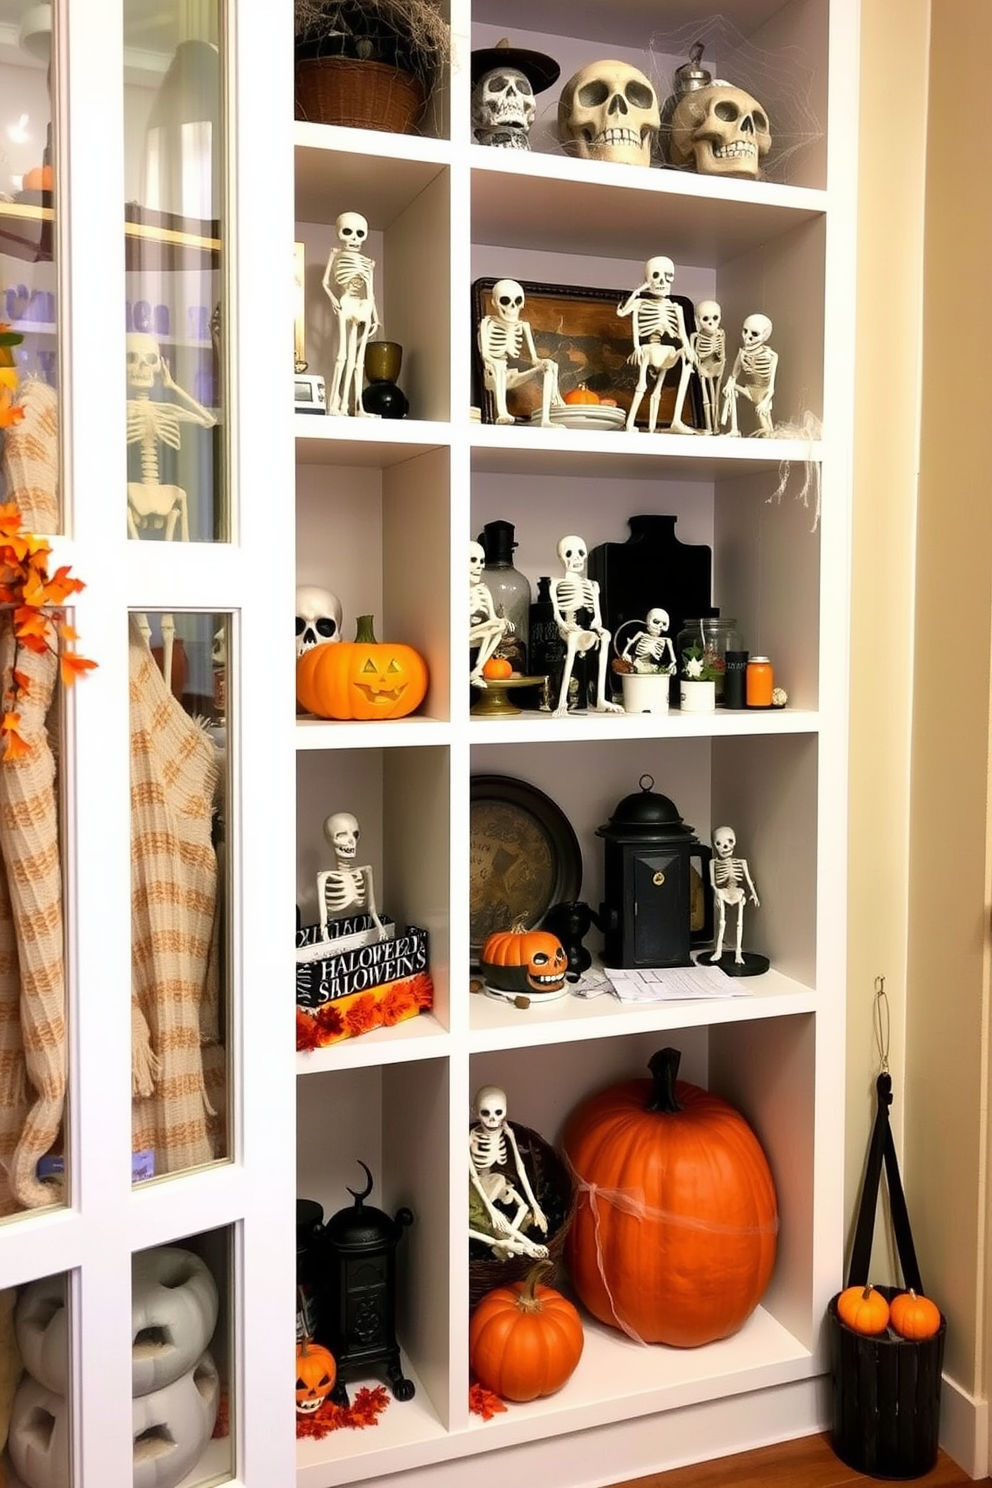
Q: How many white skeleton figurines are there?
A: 12